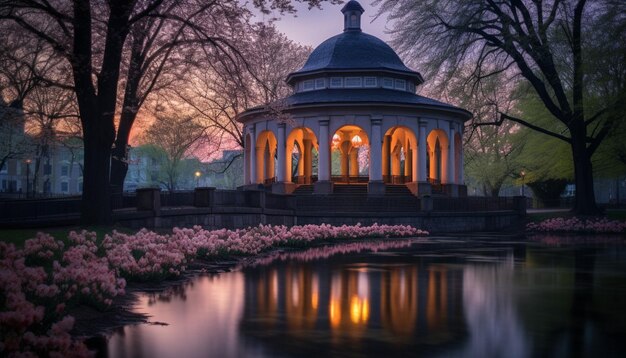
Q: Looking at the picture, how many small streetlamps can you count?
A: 3